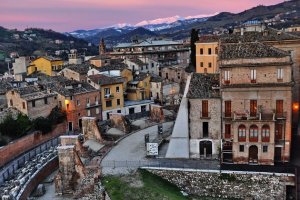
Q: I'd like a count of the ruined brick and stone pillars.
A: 5